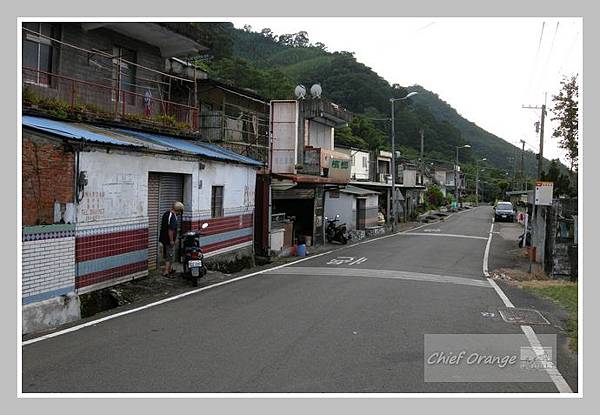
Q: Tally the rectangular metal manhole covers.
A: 1